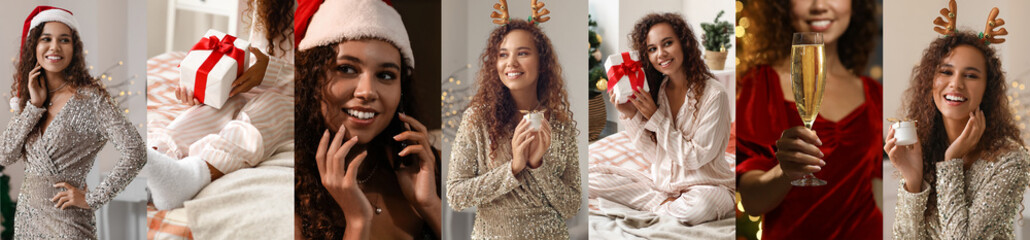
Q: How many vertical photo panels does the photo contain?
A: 7